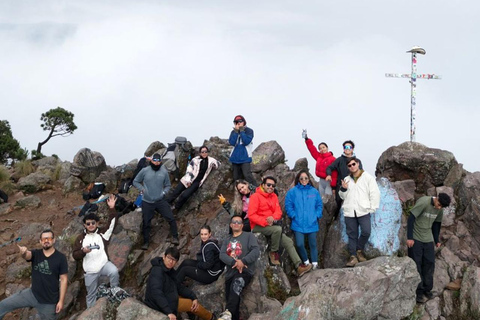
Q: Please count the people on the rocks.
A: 15